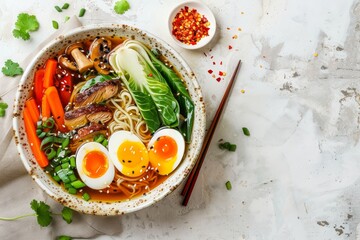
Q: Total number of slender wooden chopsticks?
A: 2